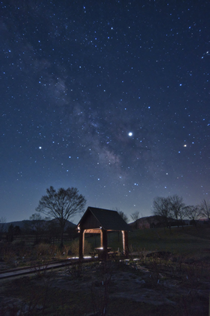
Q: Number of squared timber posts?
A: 4